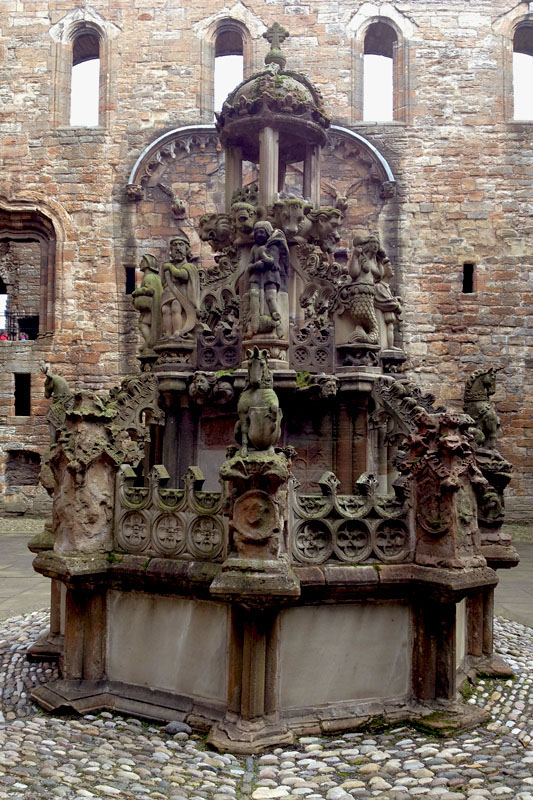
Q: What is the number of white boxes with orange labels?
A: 0